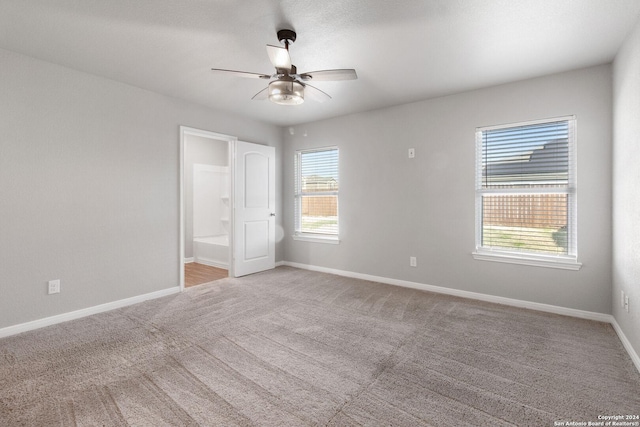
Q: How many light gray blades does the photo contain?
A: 5